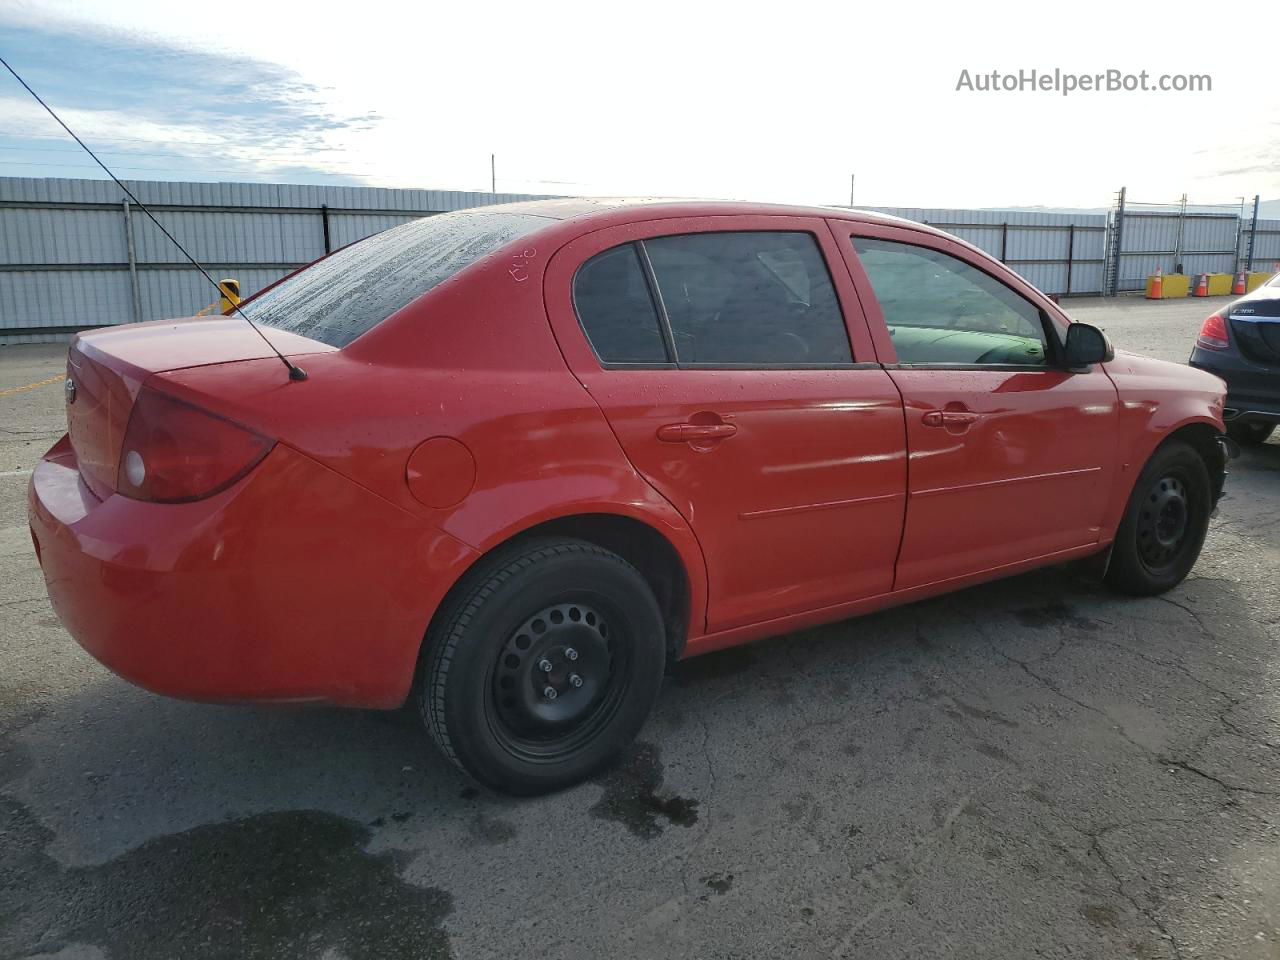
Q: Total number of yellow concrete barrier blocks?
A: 3